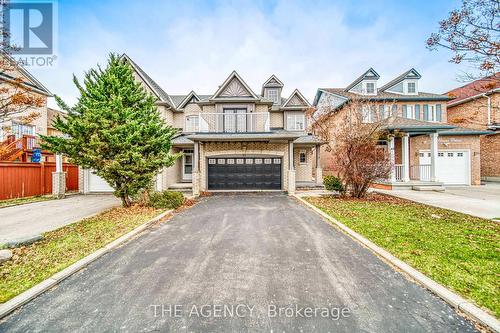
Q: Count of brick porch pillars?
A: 4